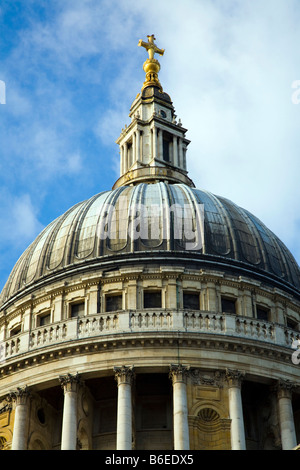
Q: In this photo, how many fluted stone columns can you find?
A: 6